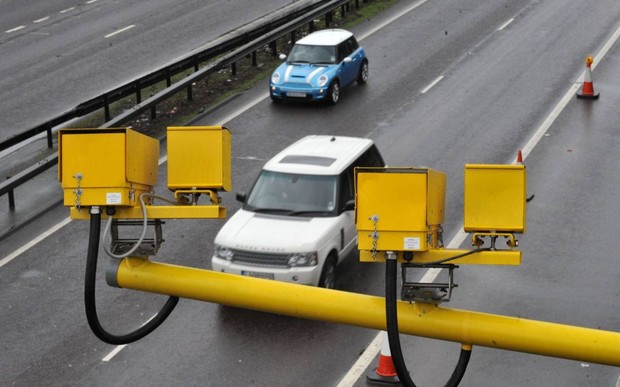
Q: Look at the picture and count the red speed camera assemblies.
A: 0